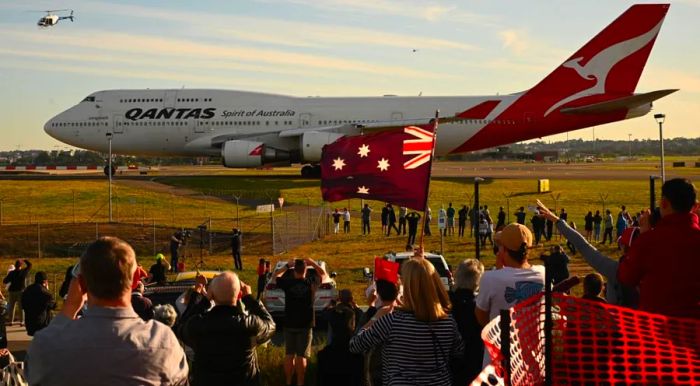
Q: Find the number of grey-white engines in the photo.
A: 2